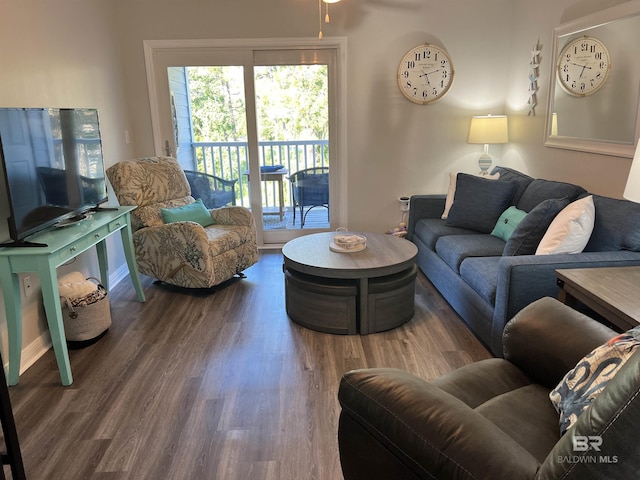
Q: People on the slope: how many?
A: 0